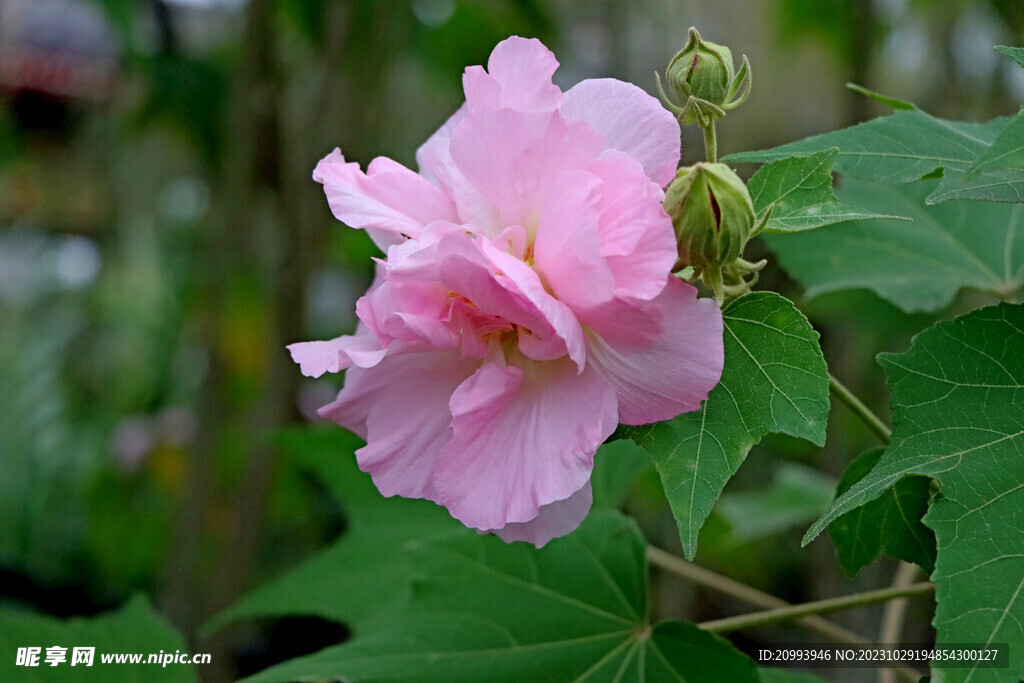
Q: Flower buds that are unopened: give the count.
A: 2